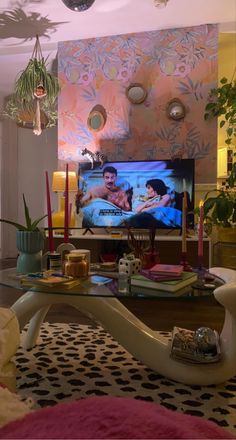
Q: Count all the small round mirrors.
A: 3